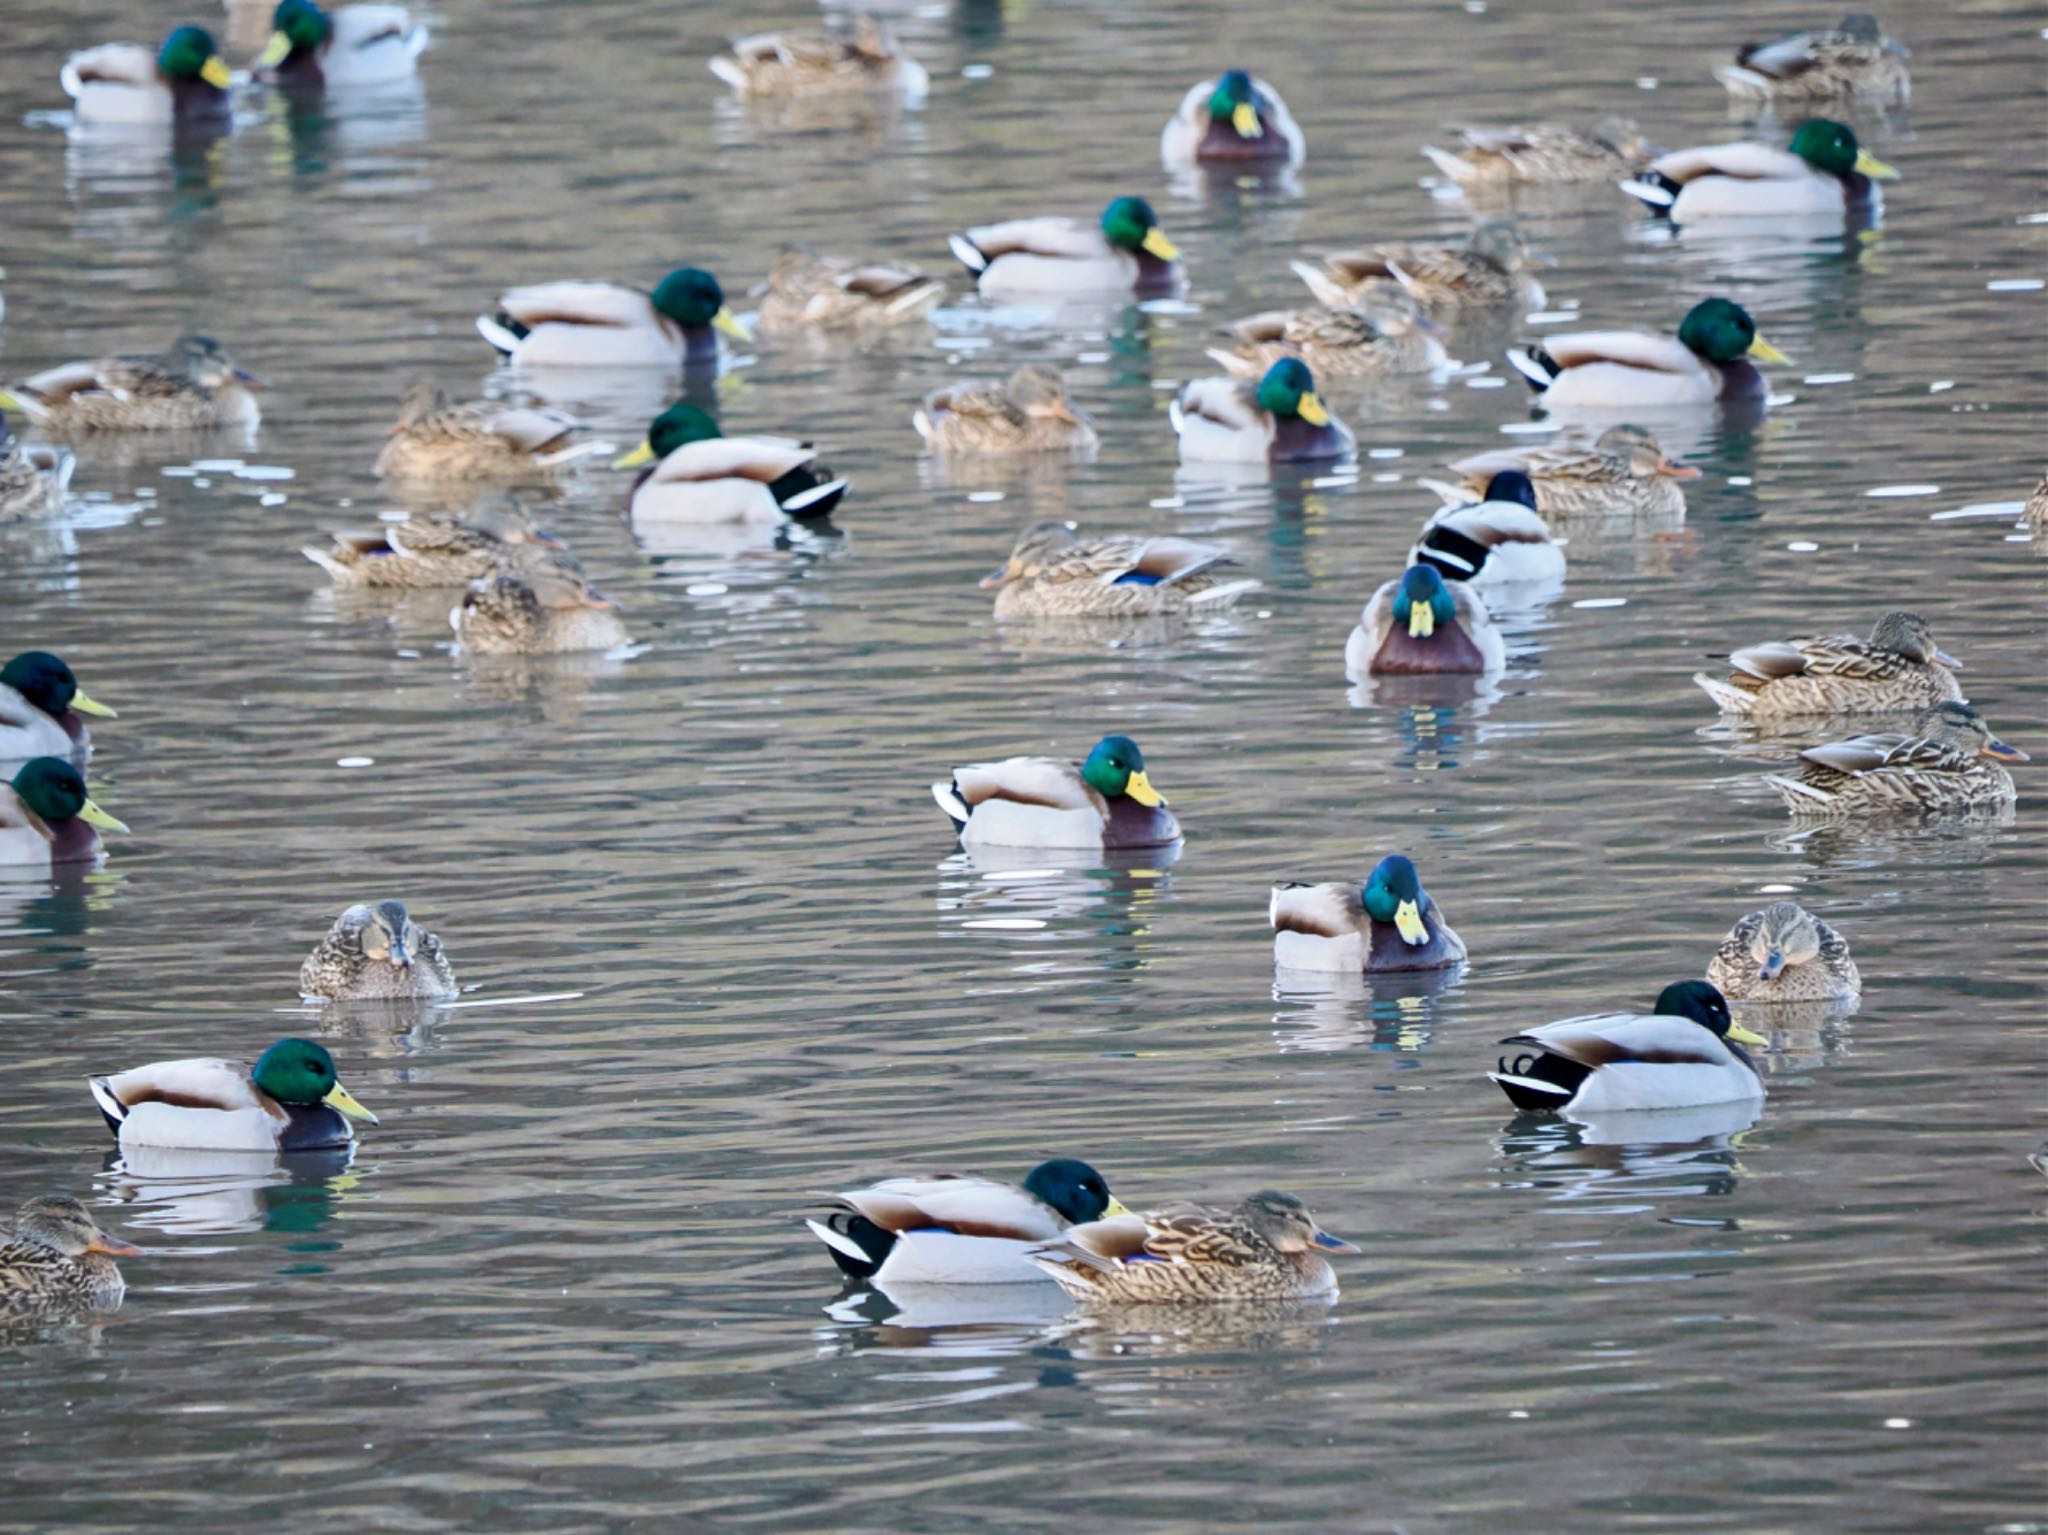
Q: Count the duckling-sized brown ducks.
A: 0